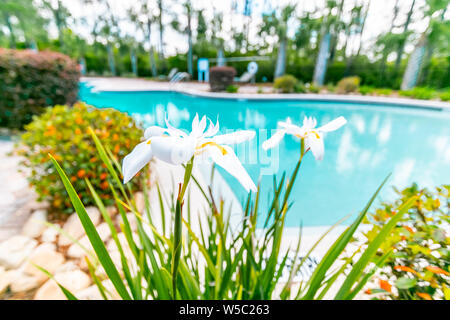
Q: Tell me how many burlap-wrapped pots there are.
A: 0